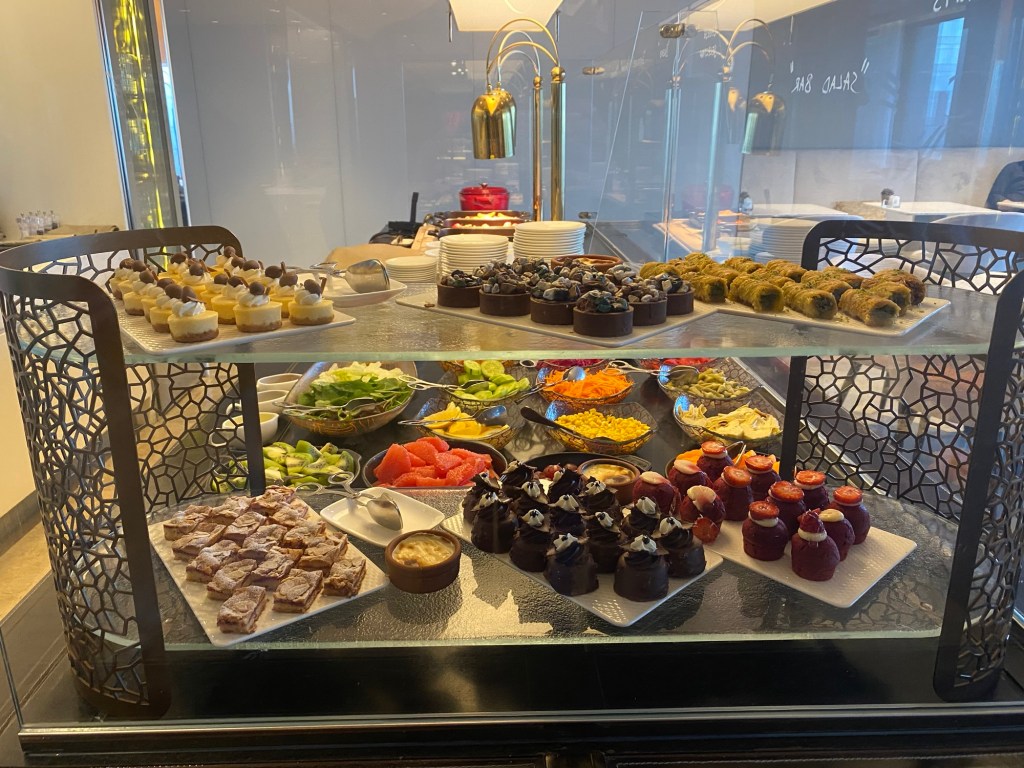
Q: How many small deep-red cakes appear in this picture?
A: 12